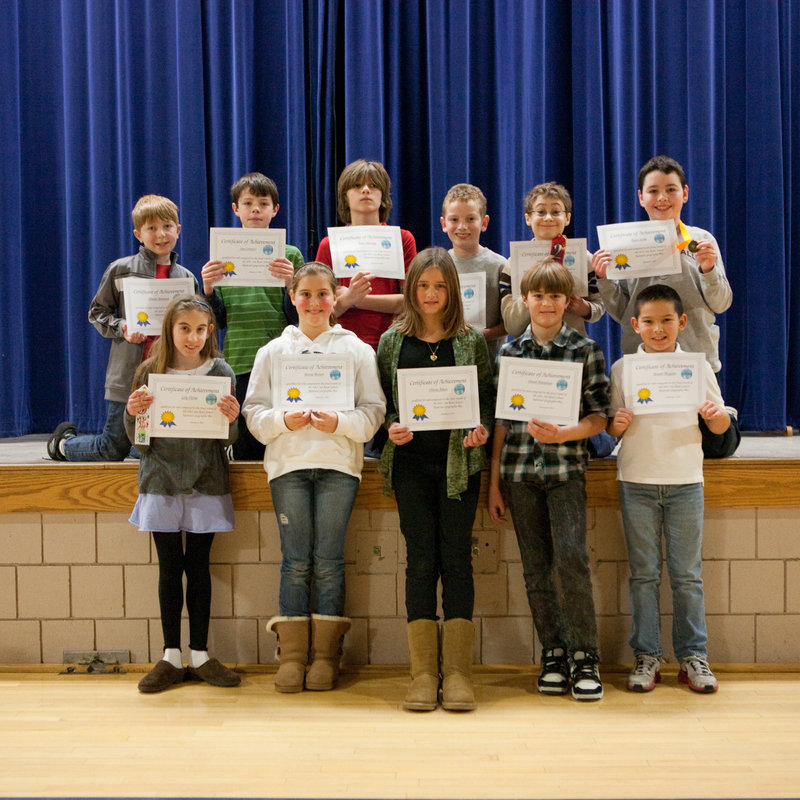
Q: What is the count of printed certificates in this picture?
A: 11